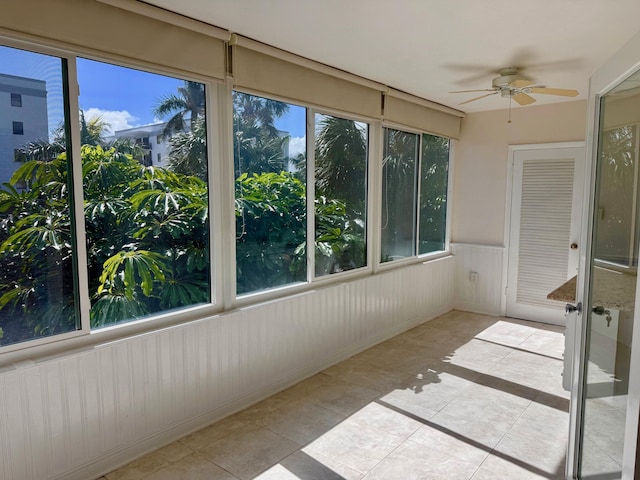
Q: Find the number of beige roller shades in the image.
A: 3